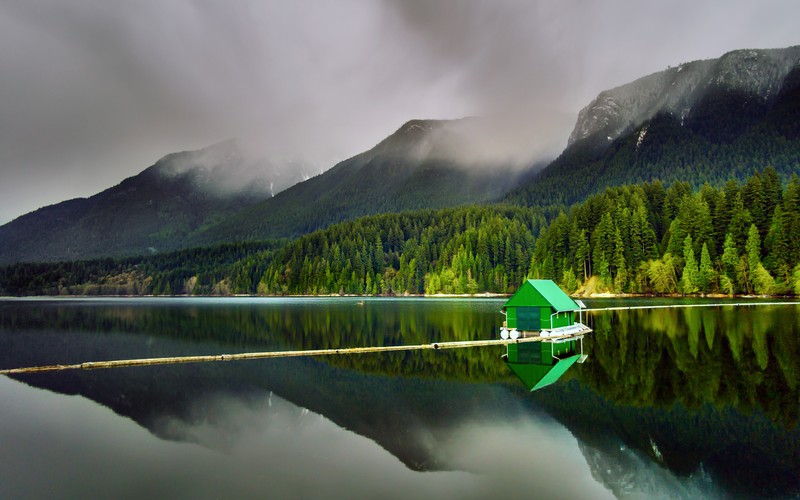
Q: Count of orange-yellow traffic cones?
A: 0